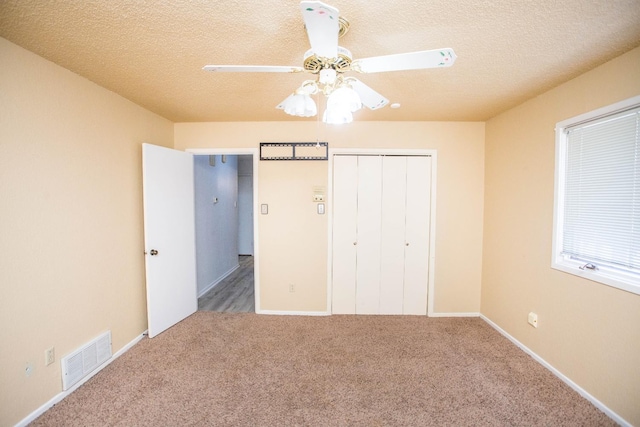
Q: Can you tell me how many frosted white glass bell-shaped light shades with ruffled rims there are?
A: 3